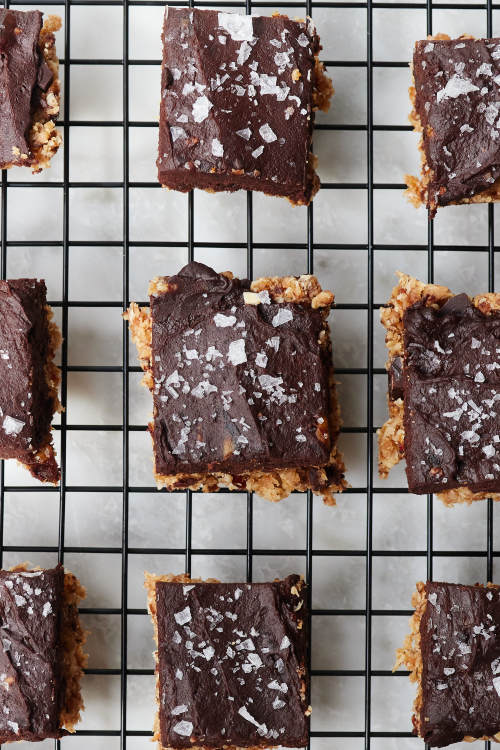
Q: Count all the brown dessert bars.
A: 9